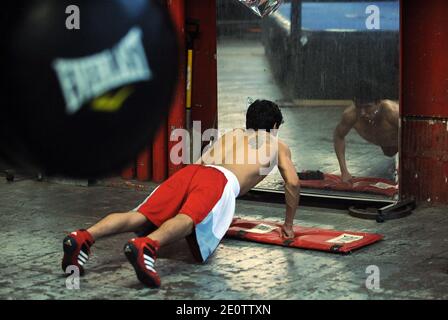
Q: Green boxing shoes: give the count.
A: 0